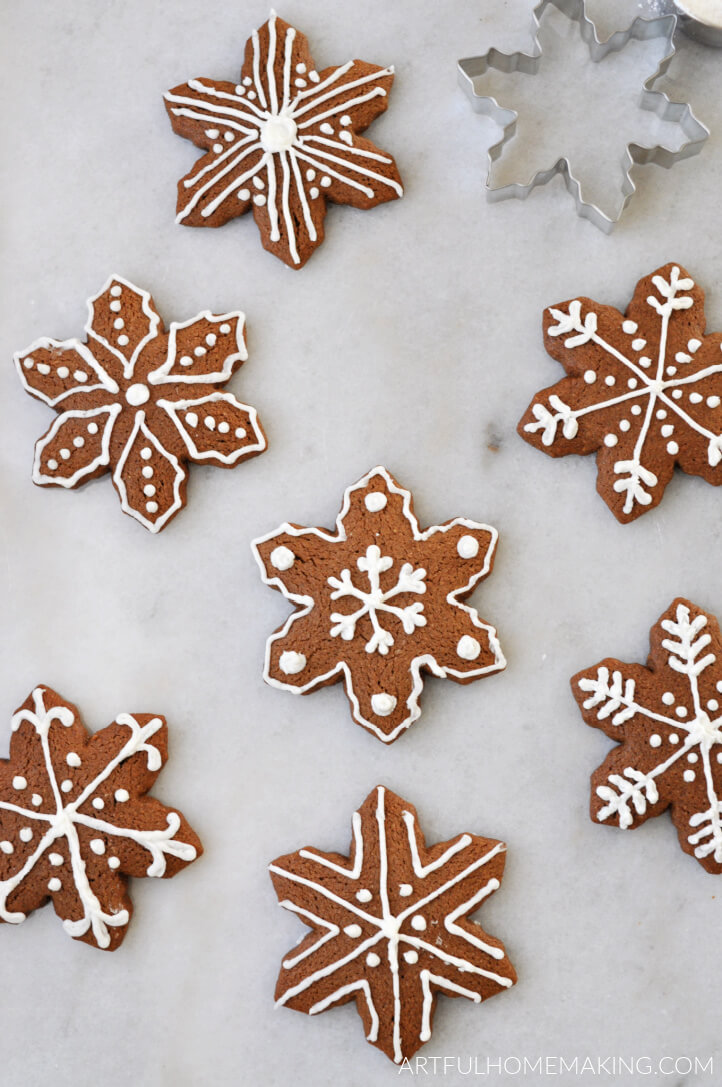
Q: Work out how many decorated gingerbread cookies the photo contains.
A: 7